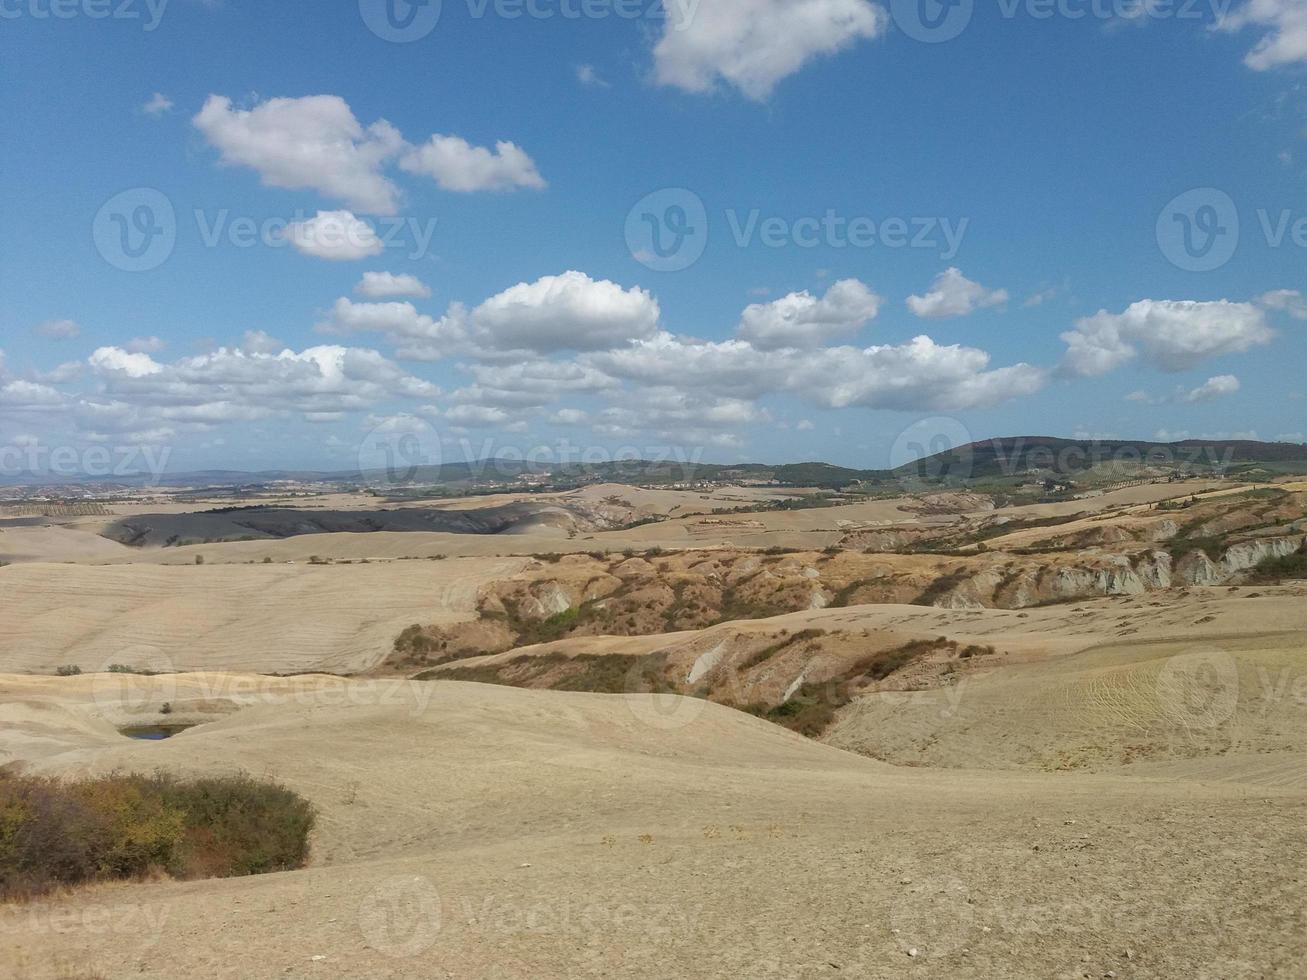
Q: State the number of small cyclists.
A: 0